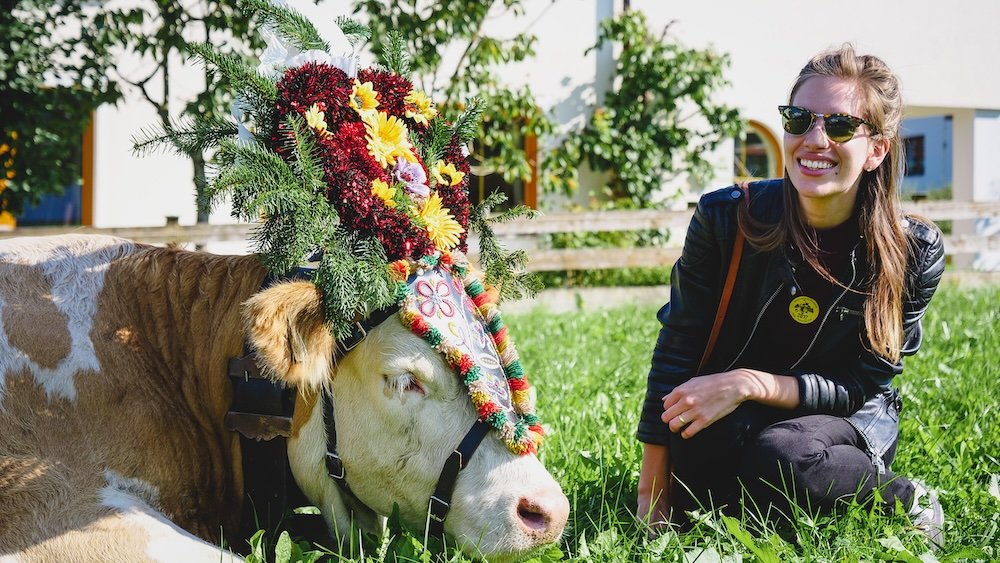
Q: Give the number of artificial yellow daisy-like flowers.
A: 7